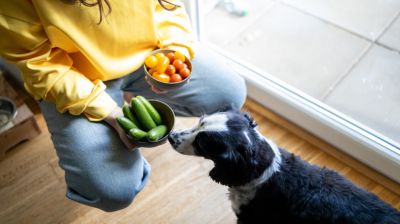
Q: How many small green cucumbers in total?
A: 6